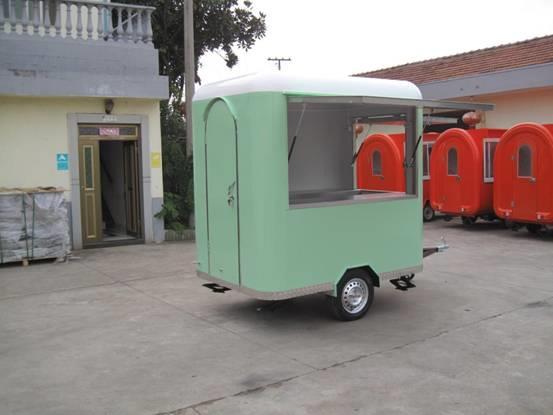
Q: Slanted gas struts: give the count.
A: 3